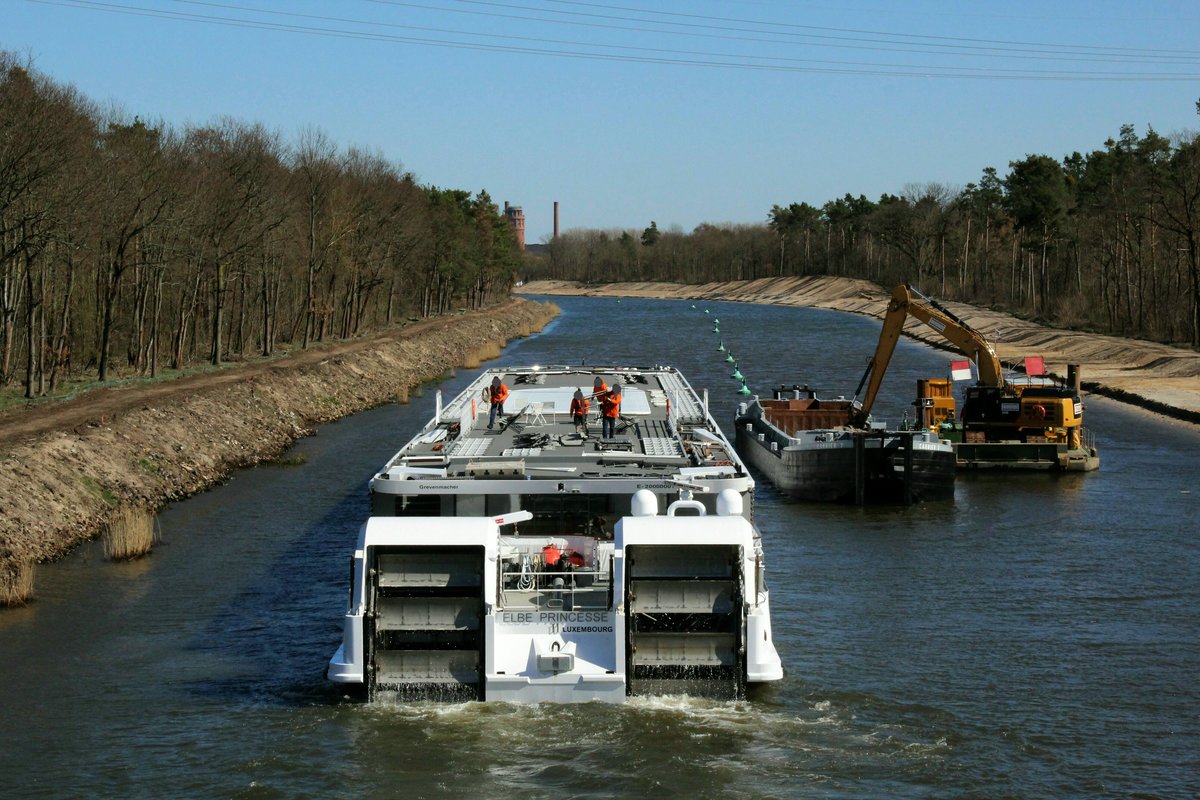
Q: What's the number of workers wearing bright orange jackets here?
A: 4